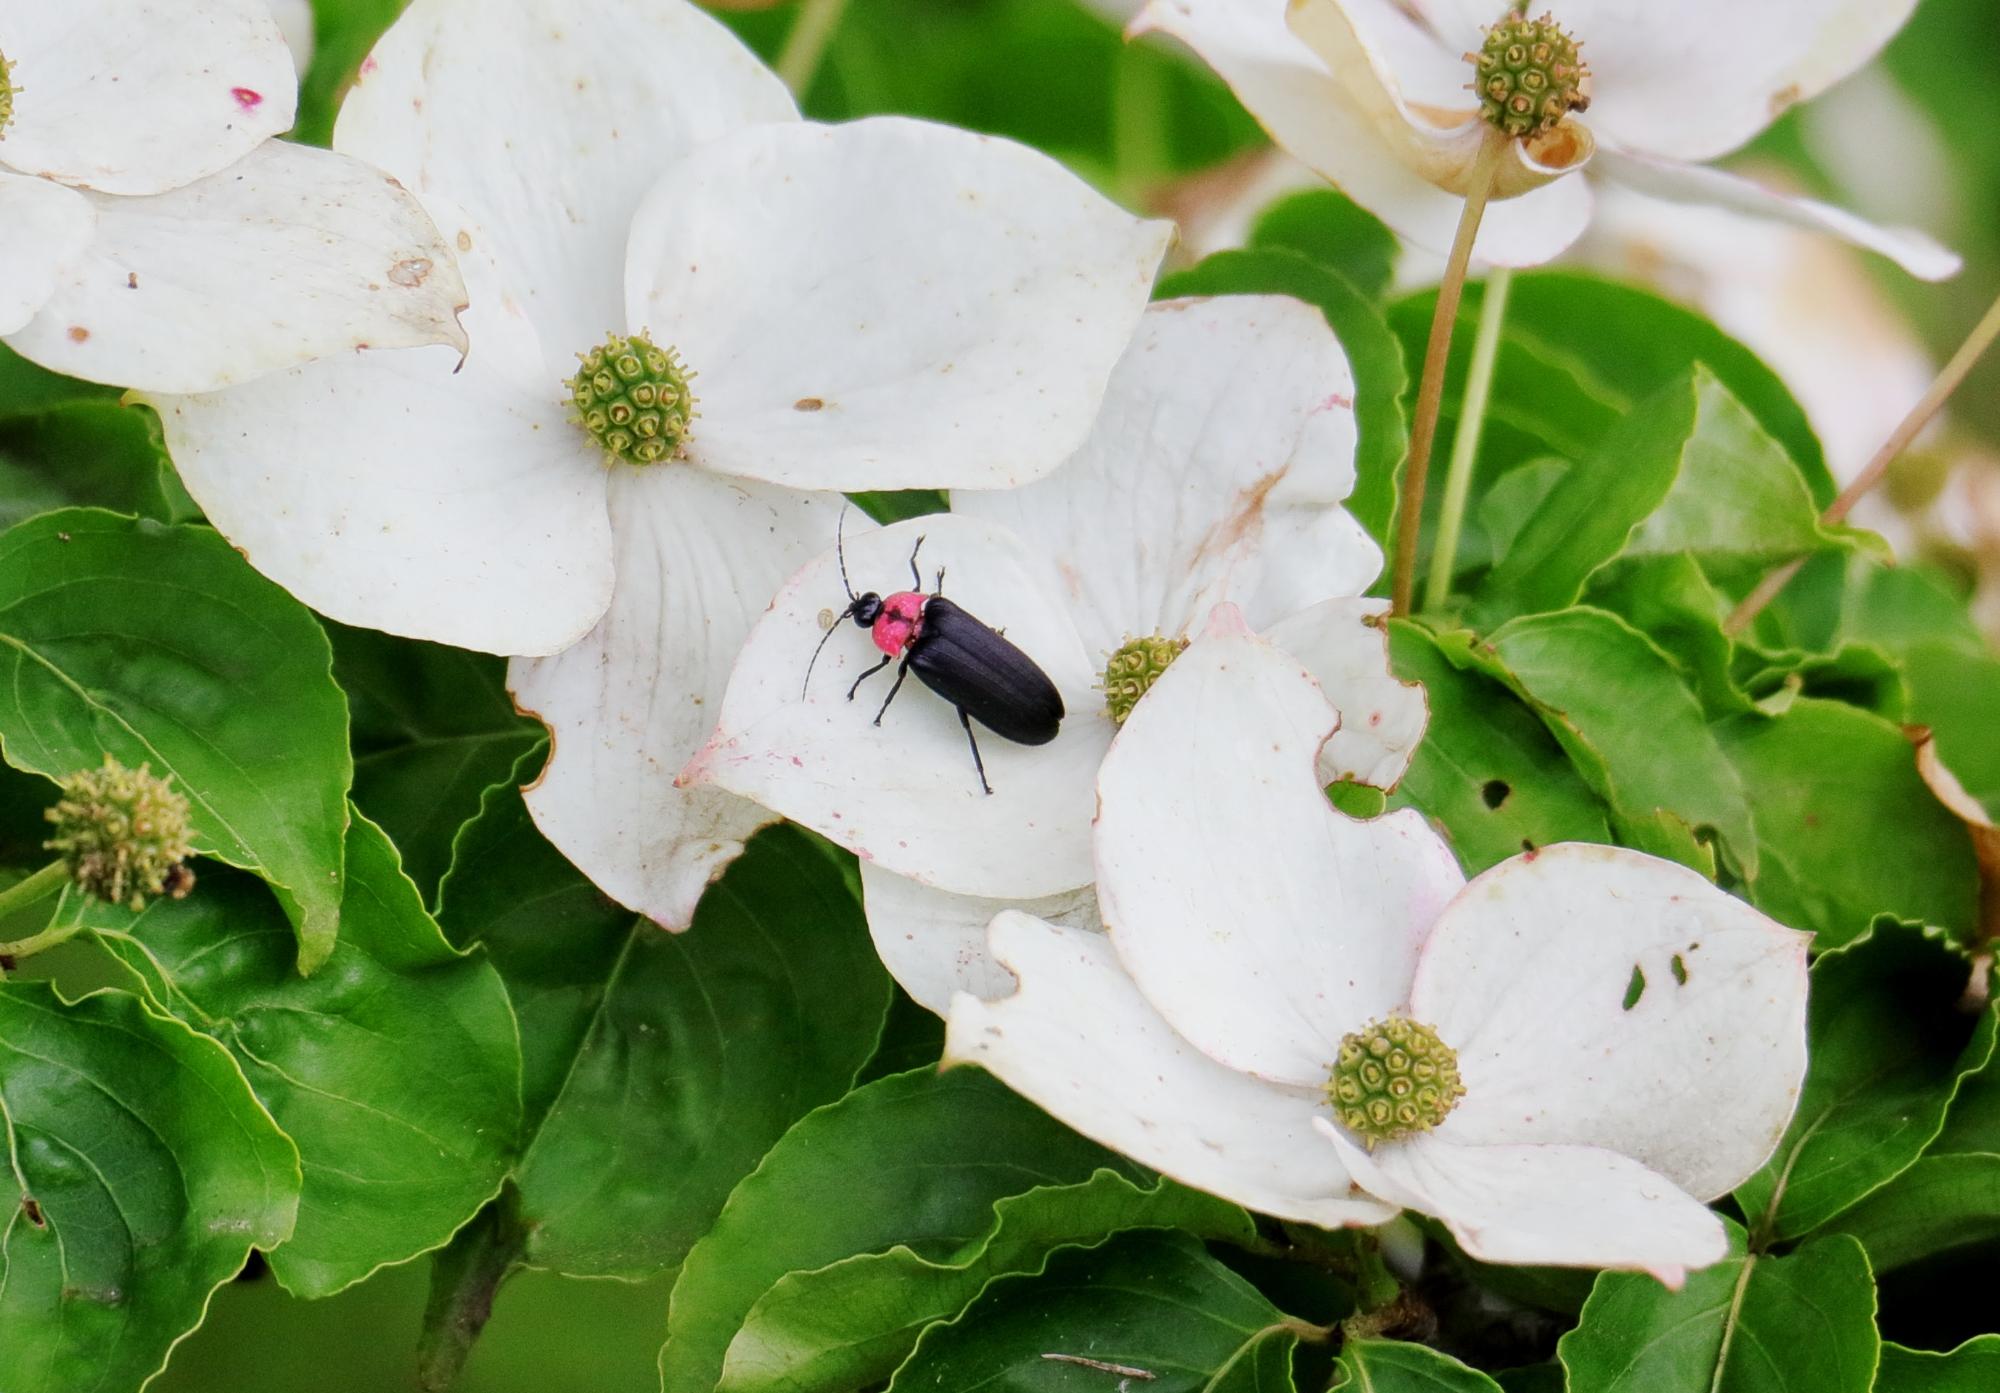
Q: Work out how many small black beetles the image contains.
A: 1